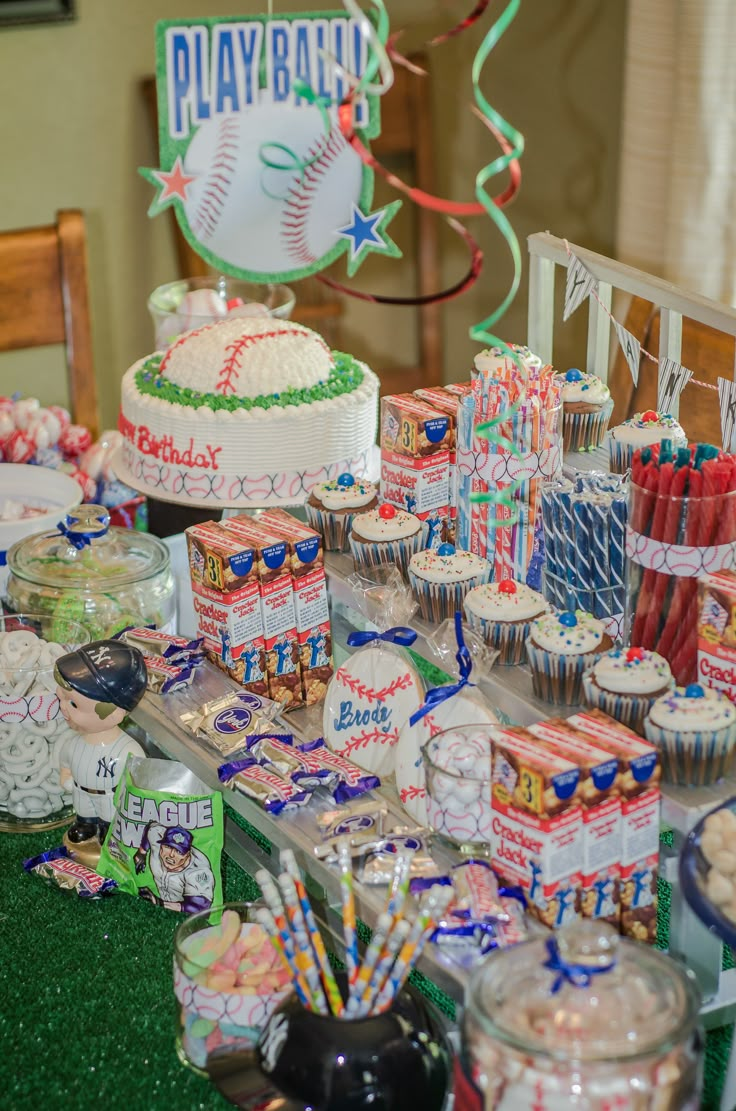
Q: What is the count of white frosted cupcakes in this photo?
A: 10